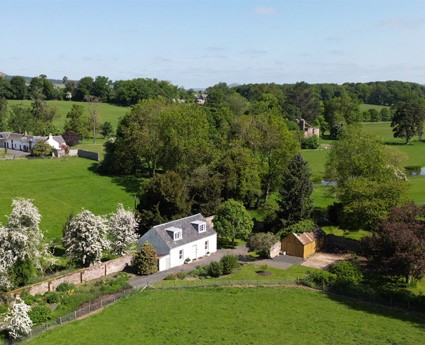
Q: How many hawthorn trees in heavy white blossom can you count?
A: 4